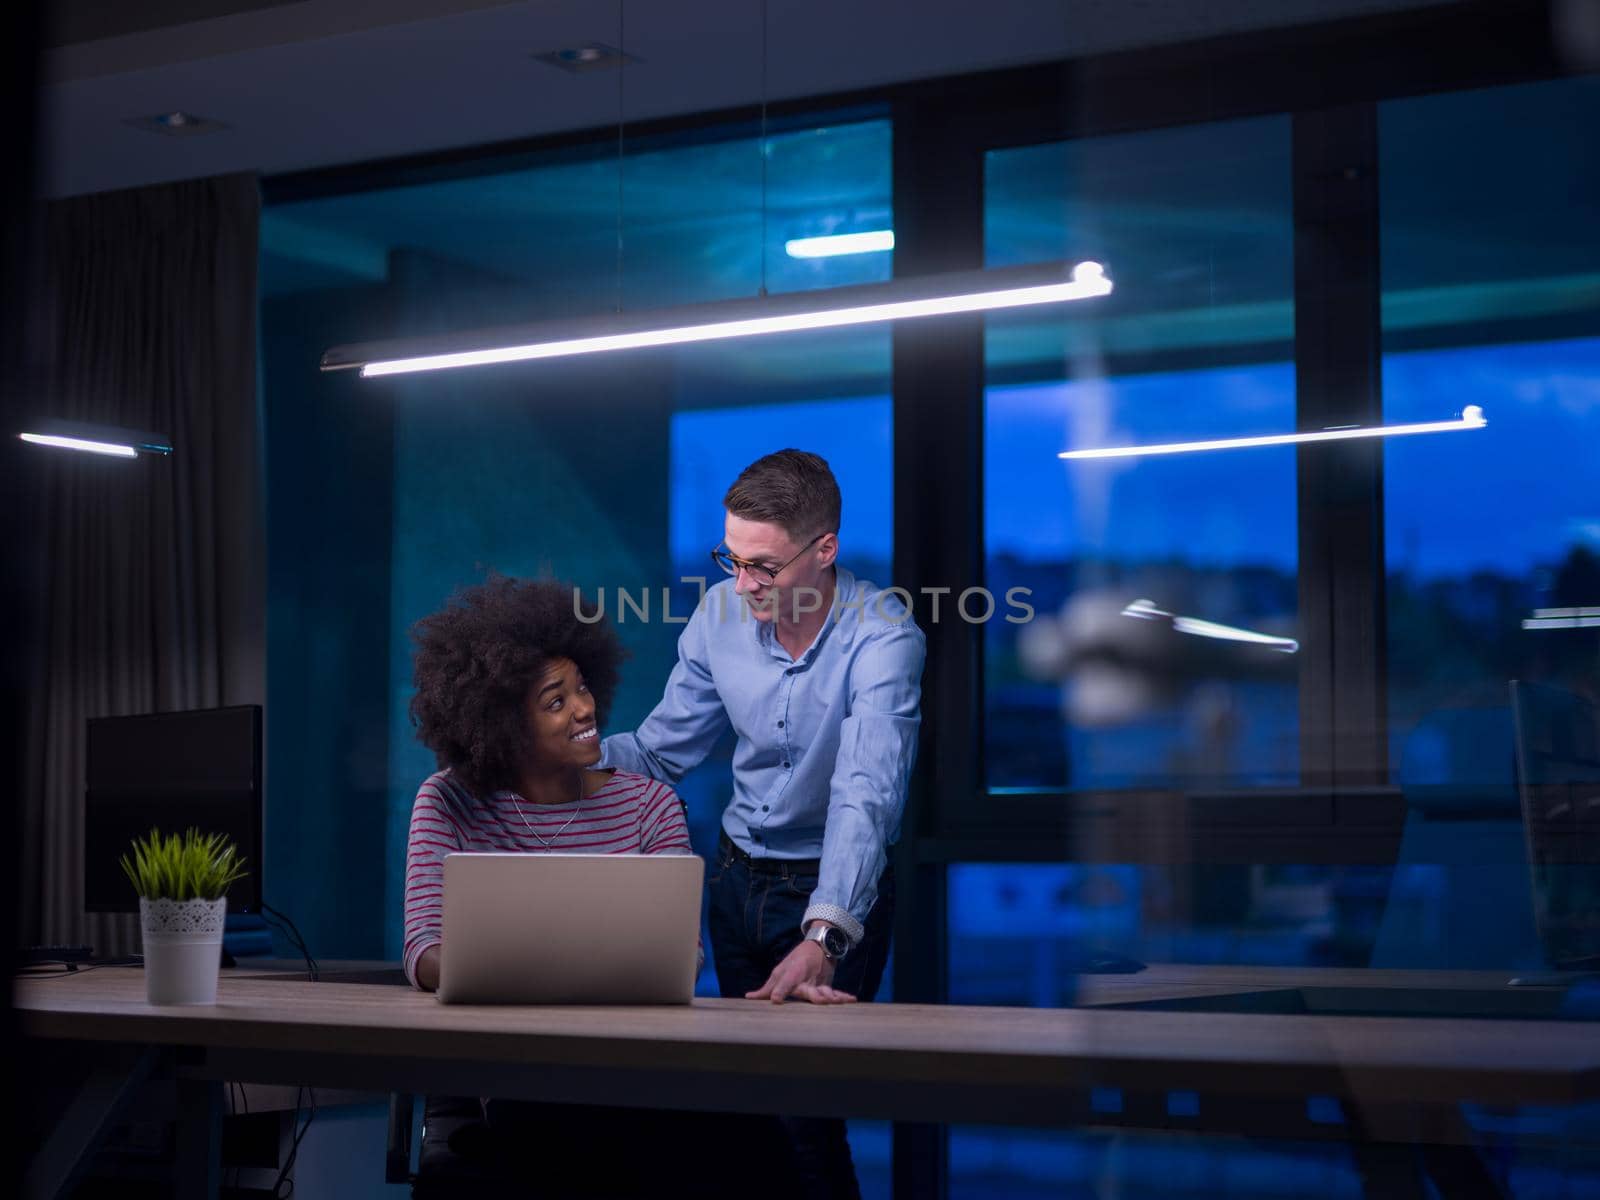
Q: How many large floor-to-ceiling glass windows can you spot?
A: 3